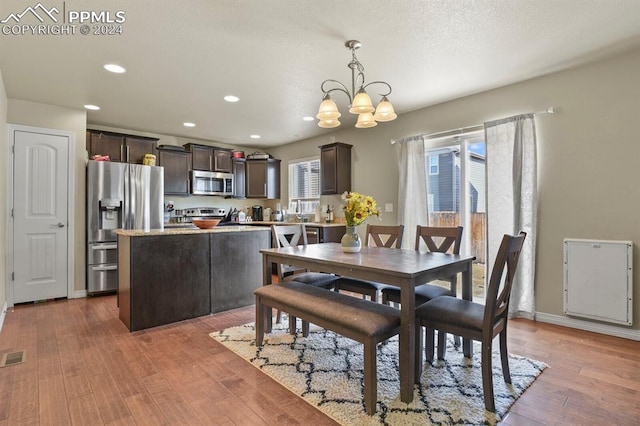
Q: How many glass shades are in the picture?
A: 5